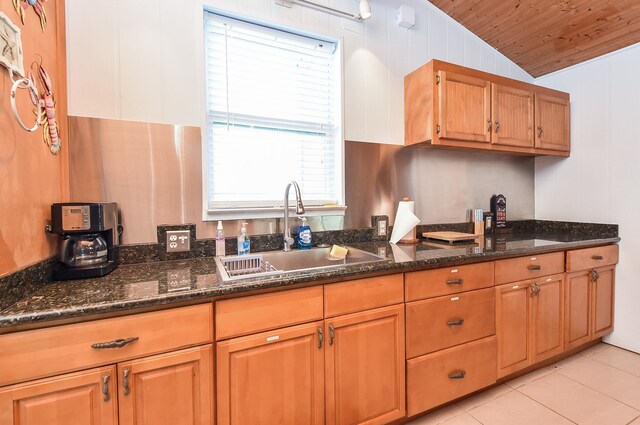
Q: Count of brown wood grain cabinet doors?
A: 11